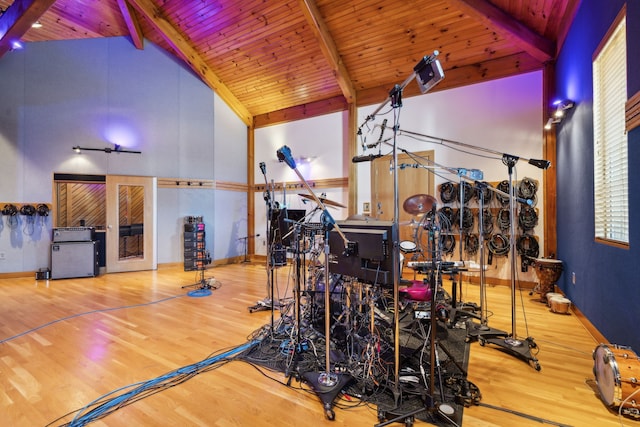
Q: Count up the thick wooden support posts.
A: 3